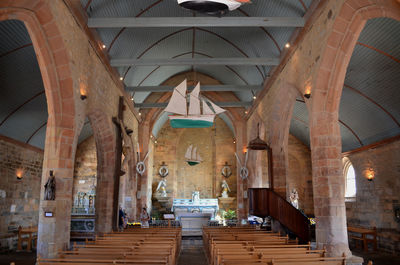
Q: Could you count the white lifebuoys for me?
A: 4